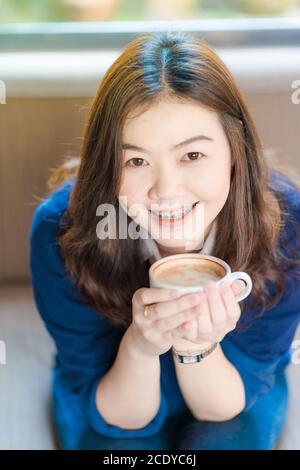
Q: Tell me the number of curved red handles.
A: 0